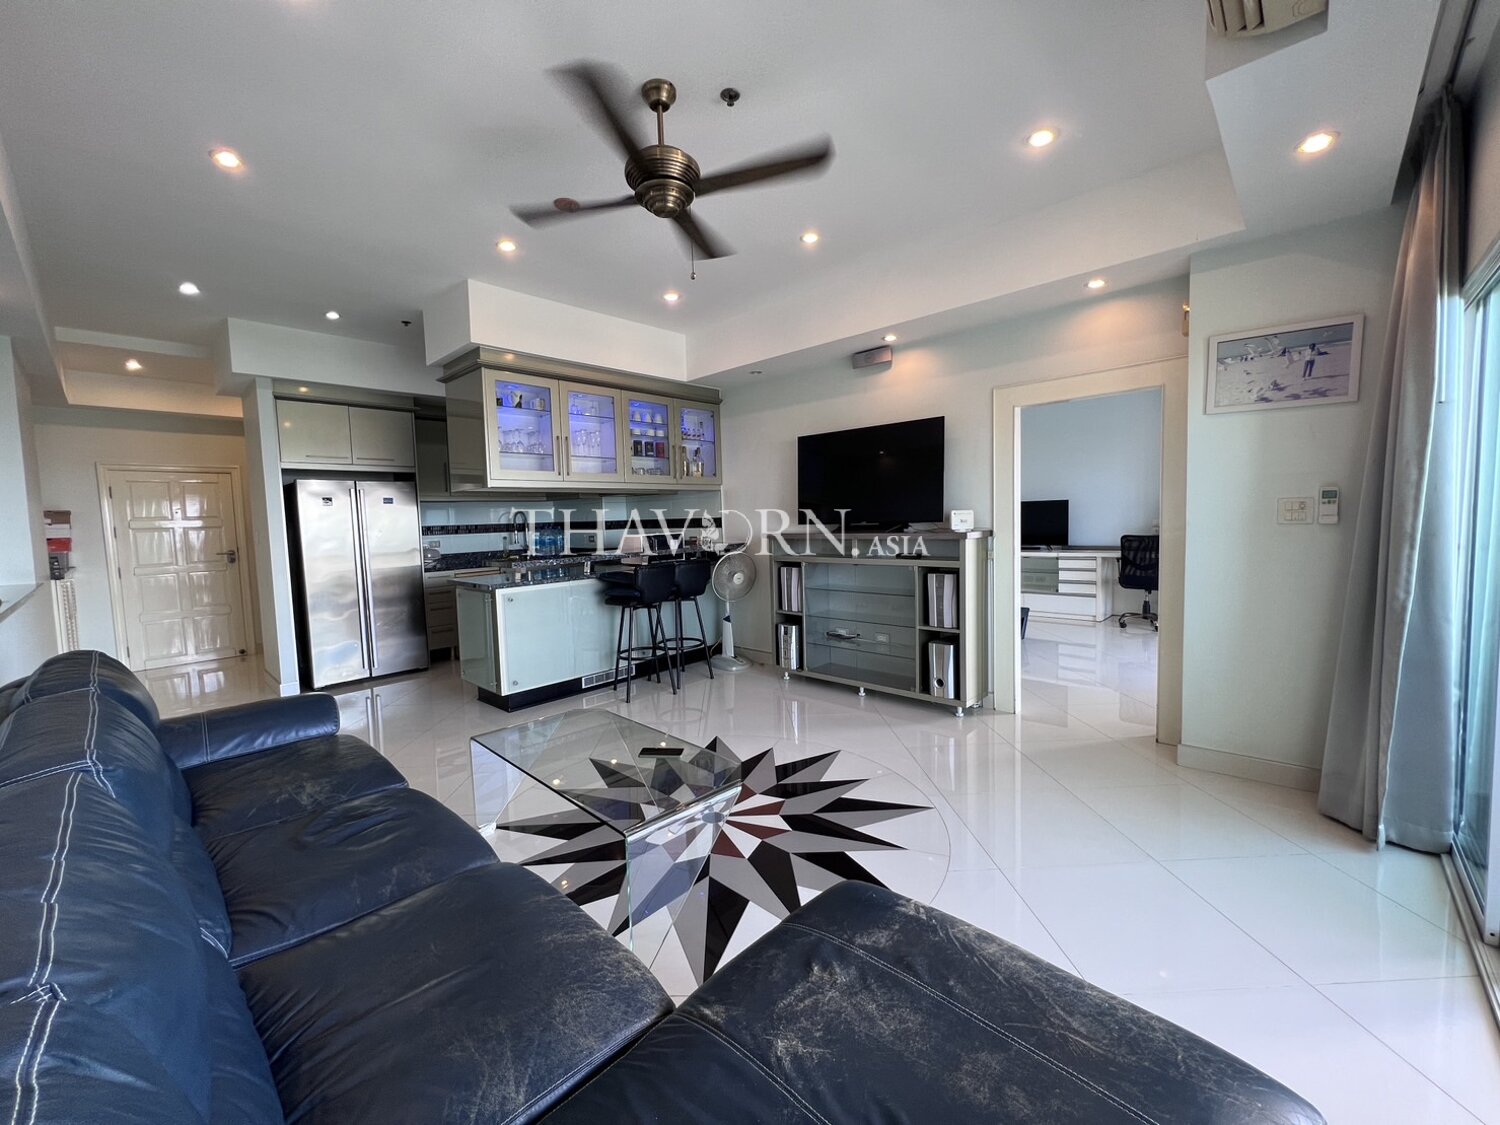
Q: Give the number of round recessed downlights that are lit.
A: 11